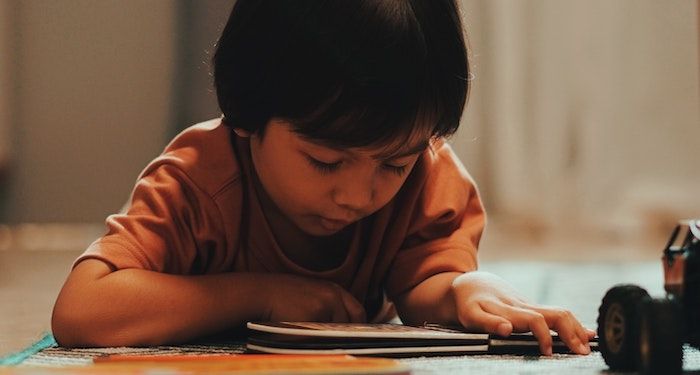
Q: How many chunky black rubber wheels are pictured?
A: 2